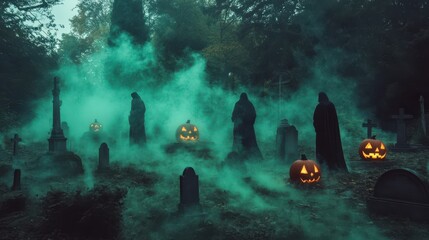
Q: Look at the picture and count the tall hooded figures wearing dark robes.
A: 3